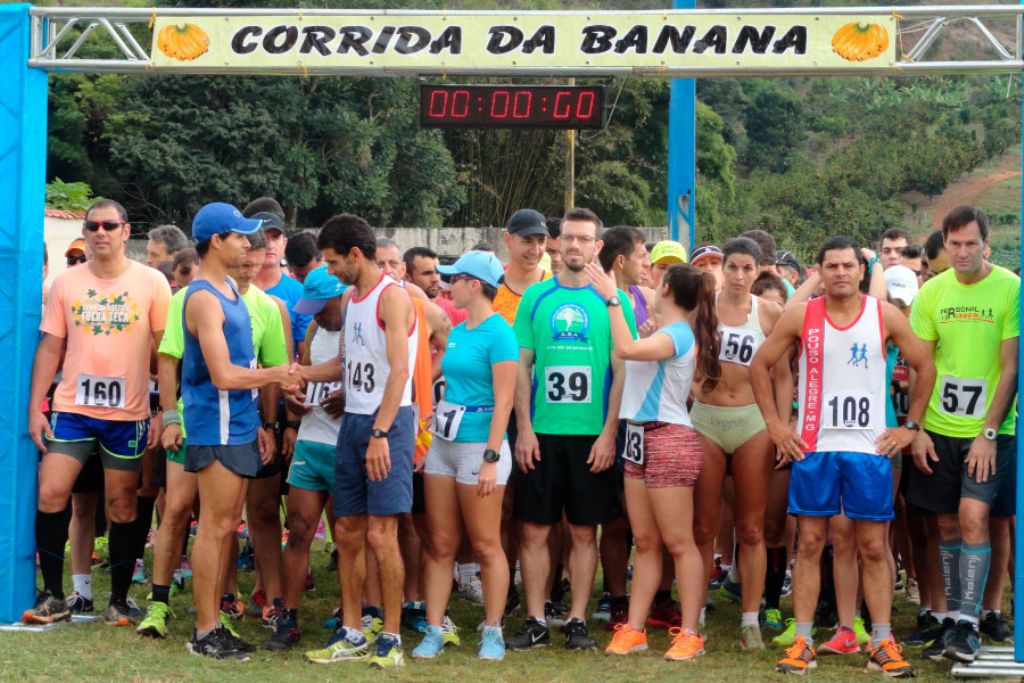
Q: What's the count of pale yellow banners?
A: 1